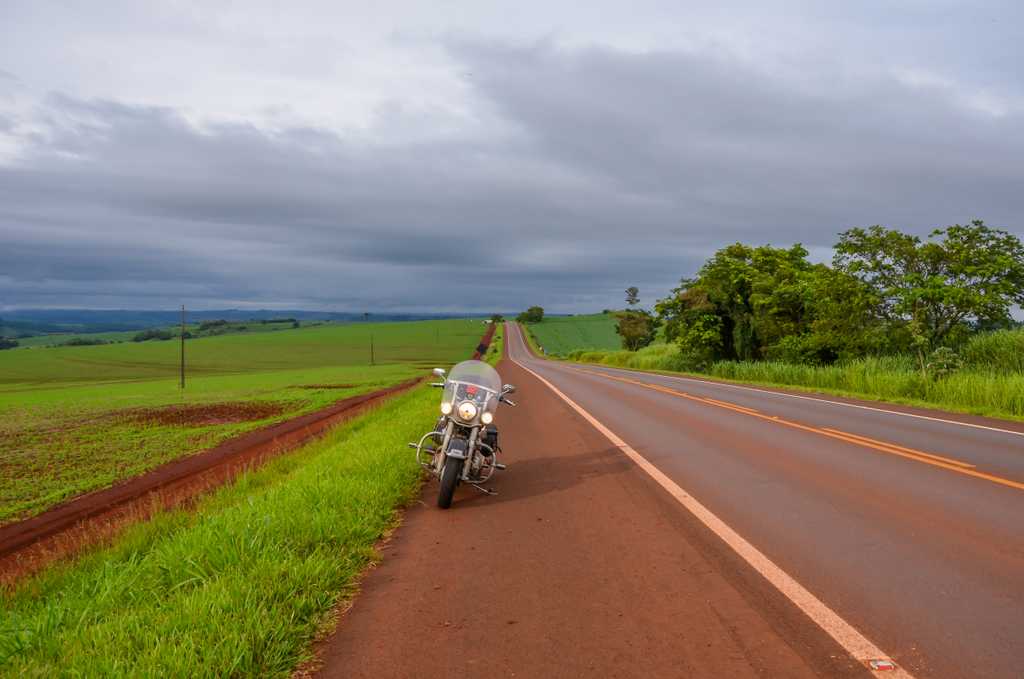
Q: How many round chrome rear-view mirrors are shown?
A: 2